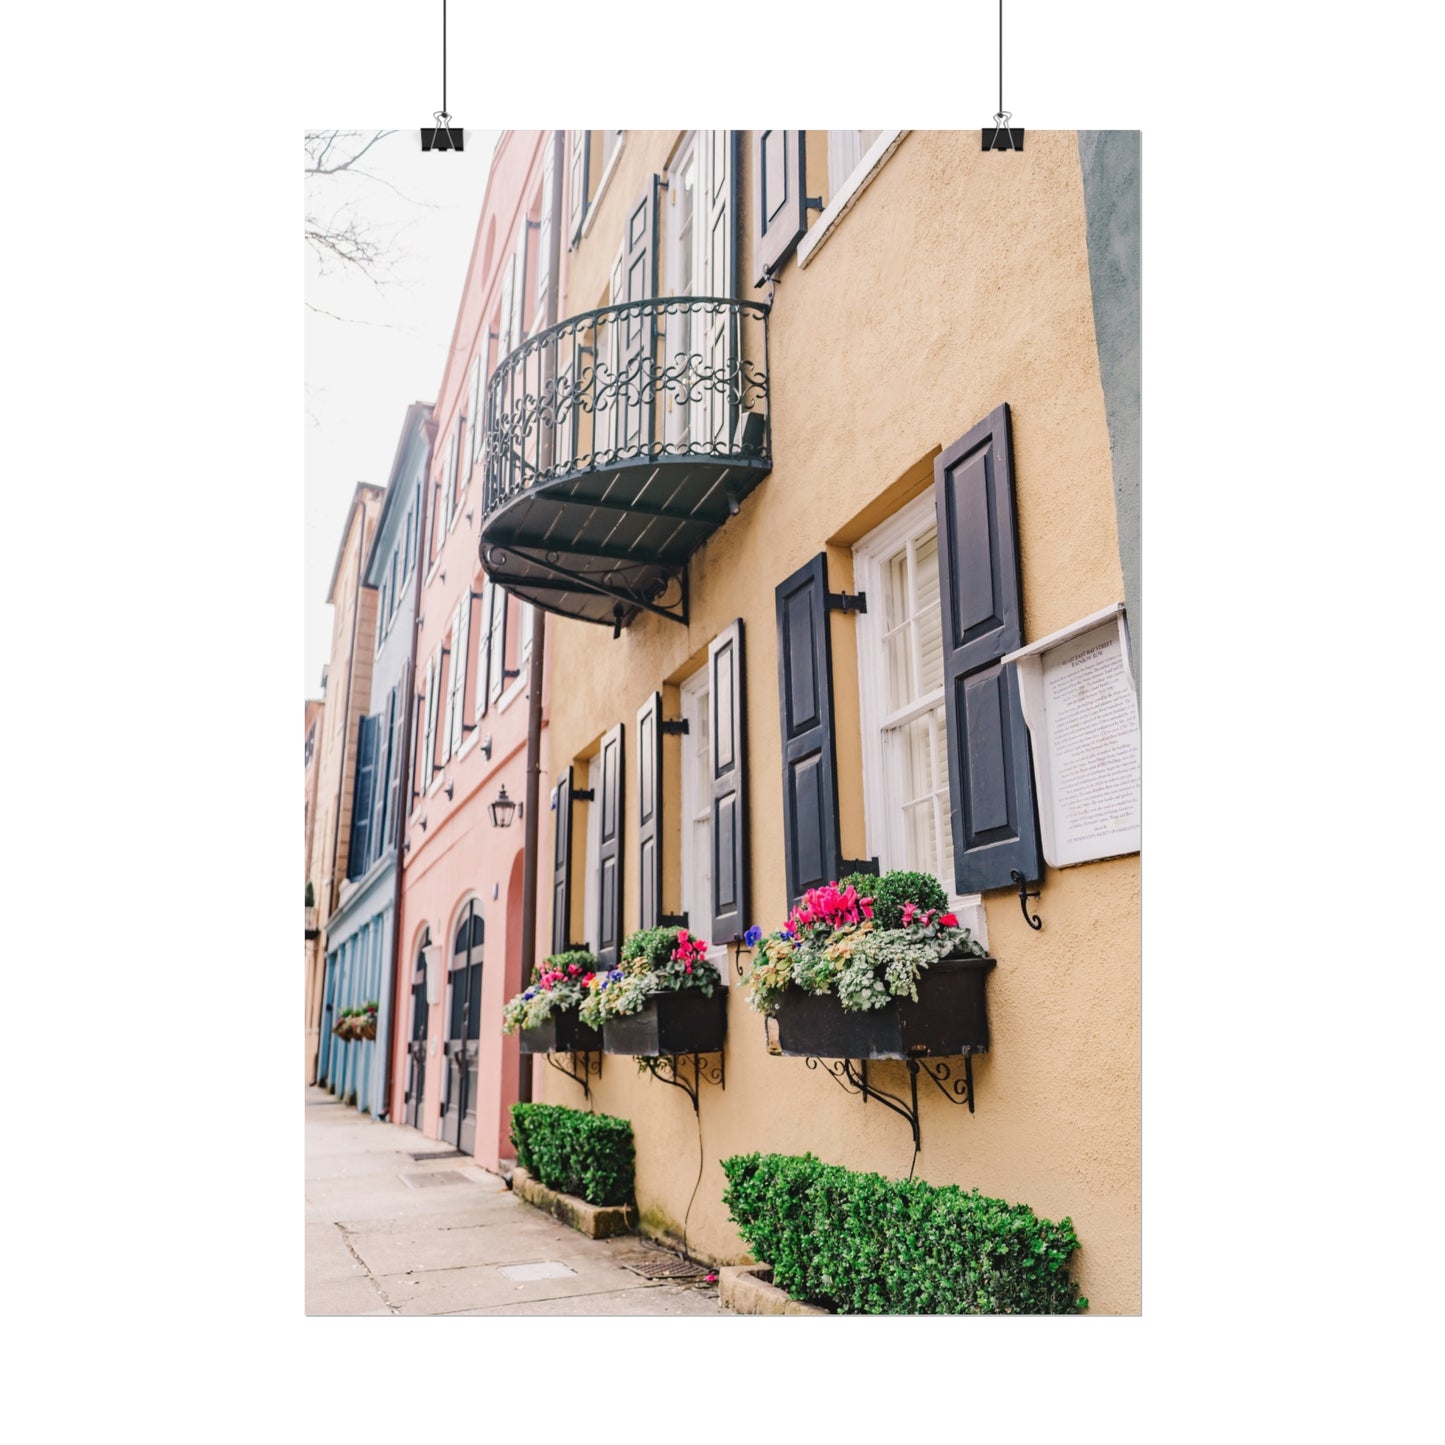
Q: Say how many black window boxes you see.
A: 3